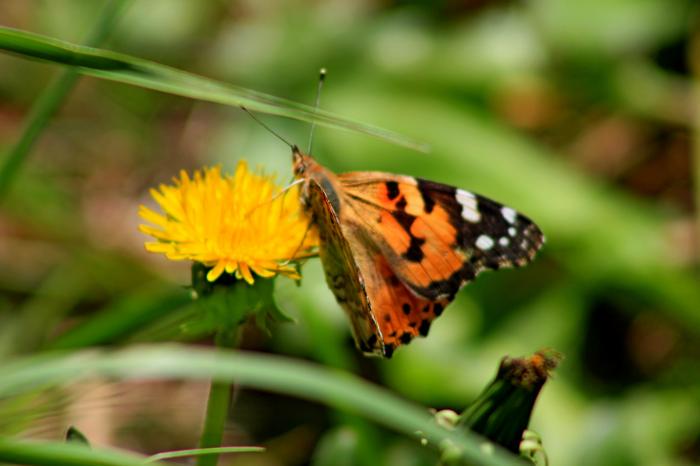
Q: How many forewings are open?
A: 1